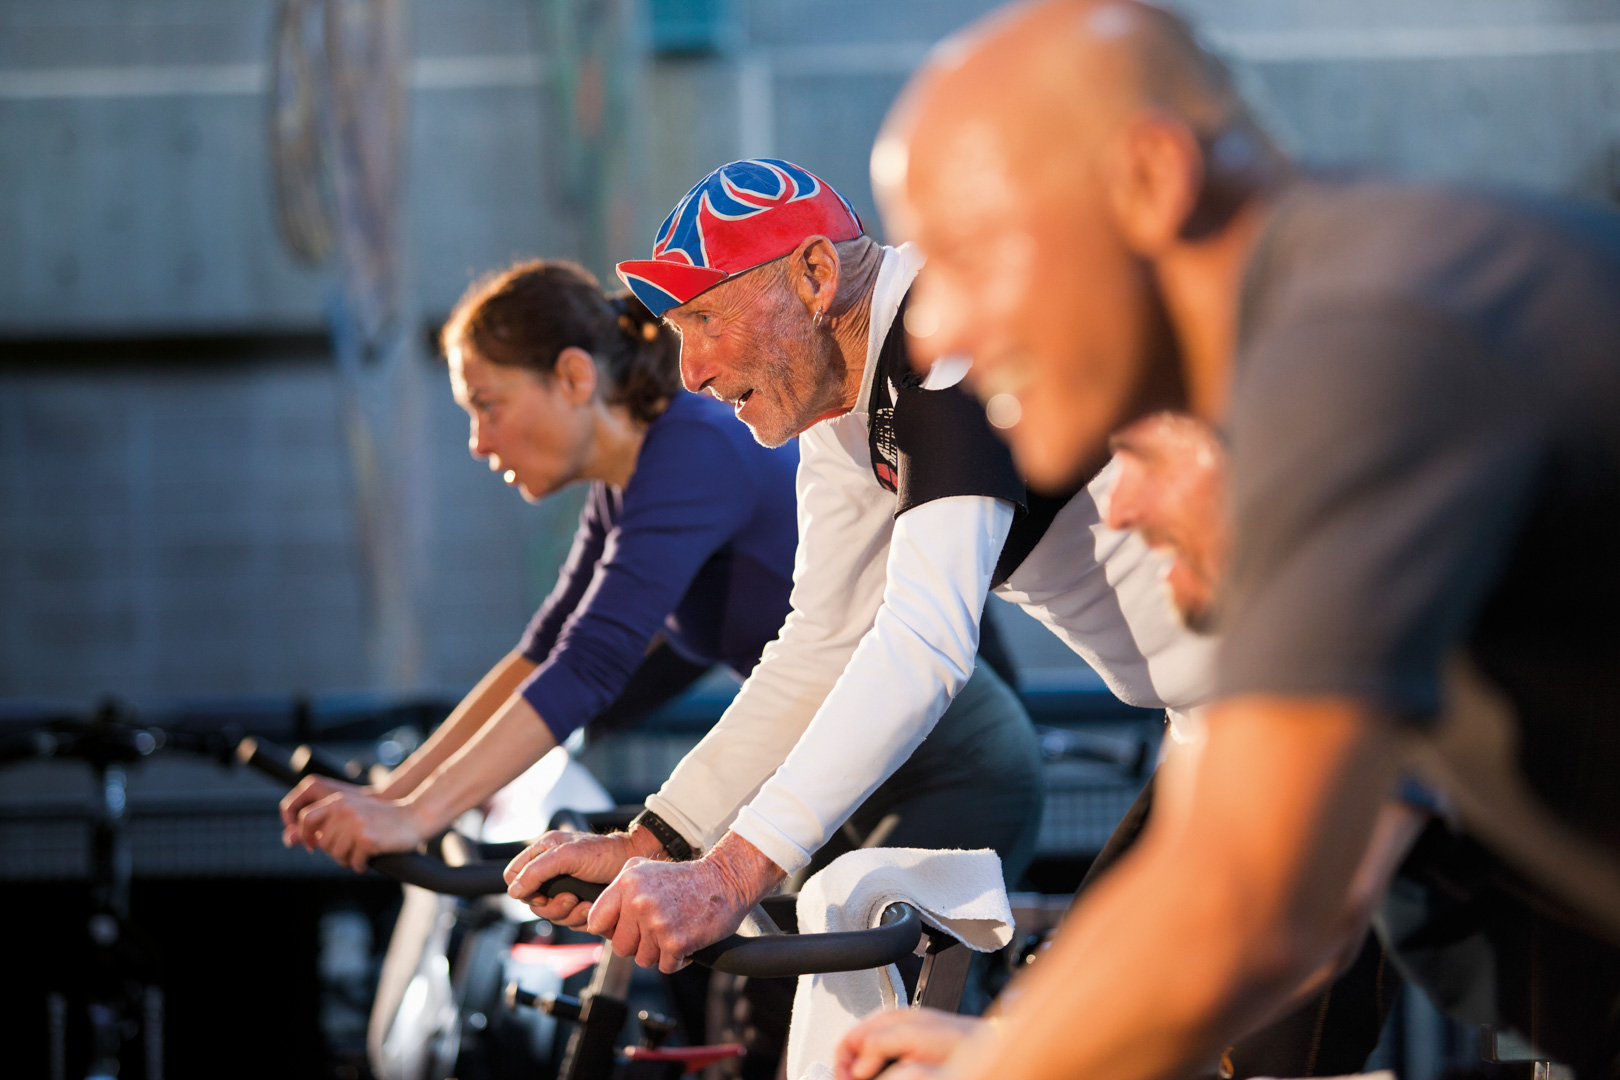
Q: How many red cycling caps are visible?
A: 1